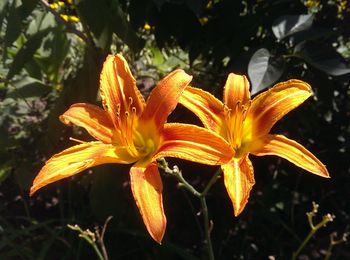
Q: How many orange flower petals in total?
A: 11